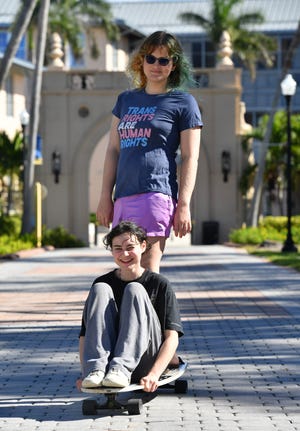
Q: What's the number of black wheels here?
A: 3